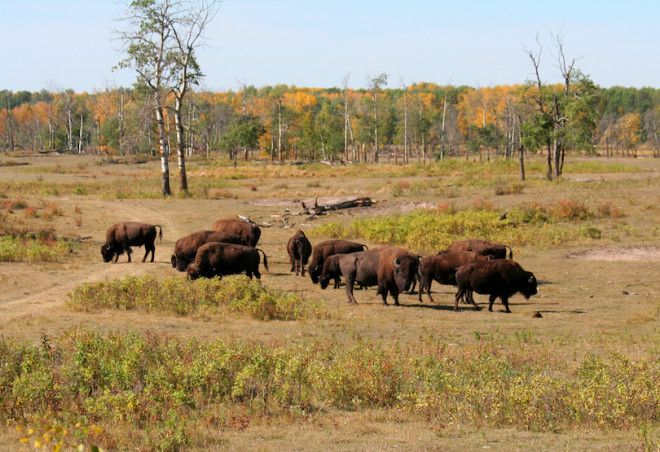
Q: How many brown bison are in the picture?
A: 11